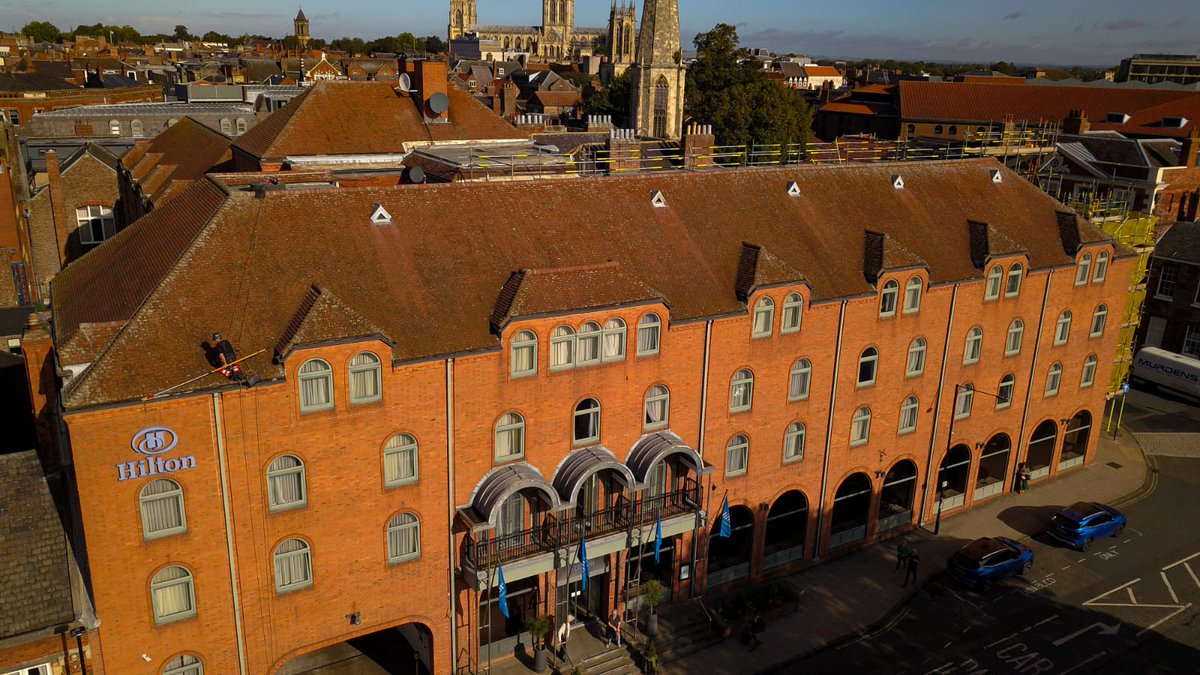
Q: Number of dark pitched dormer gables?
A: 6